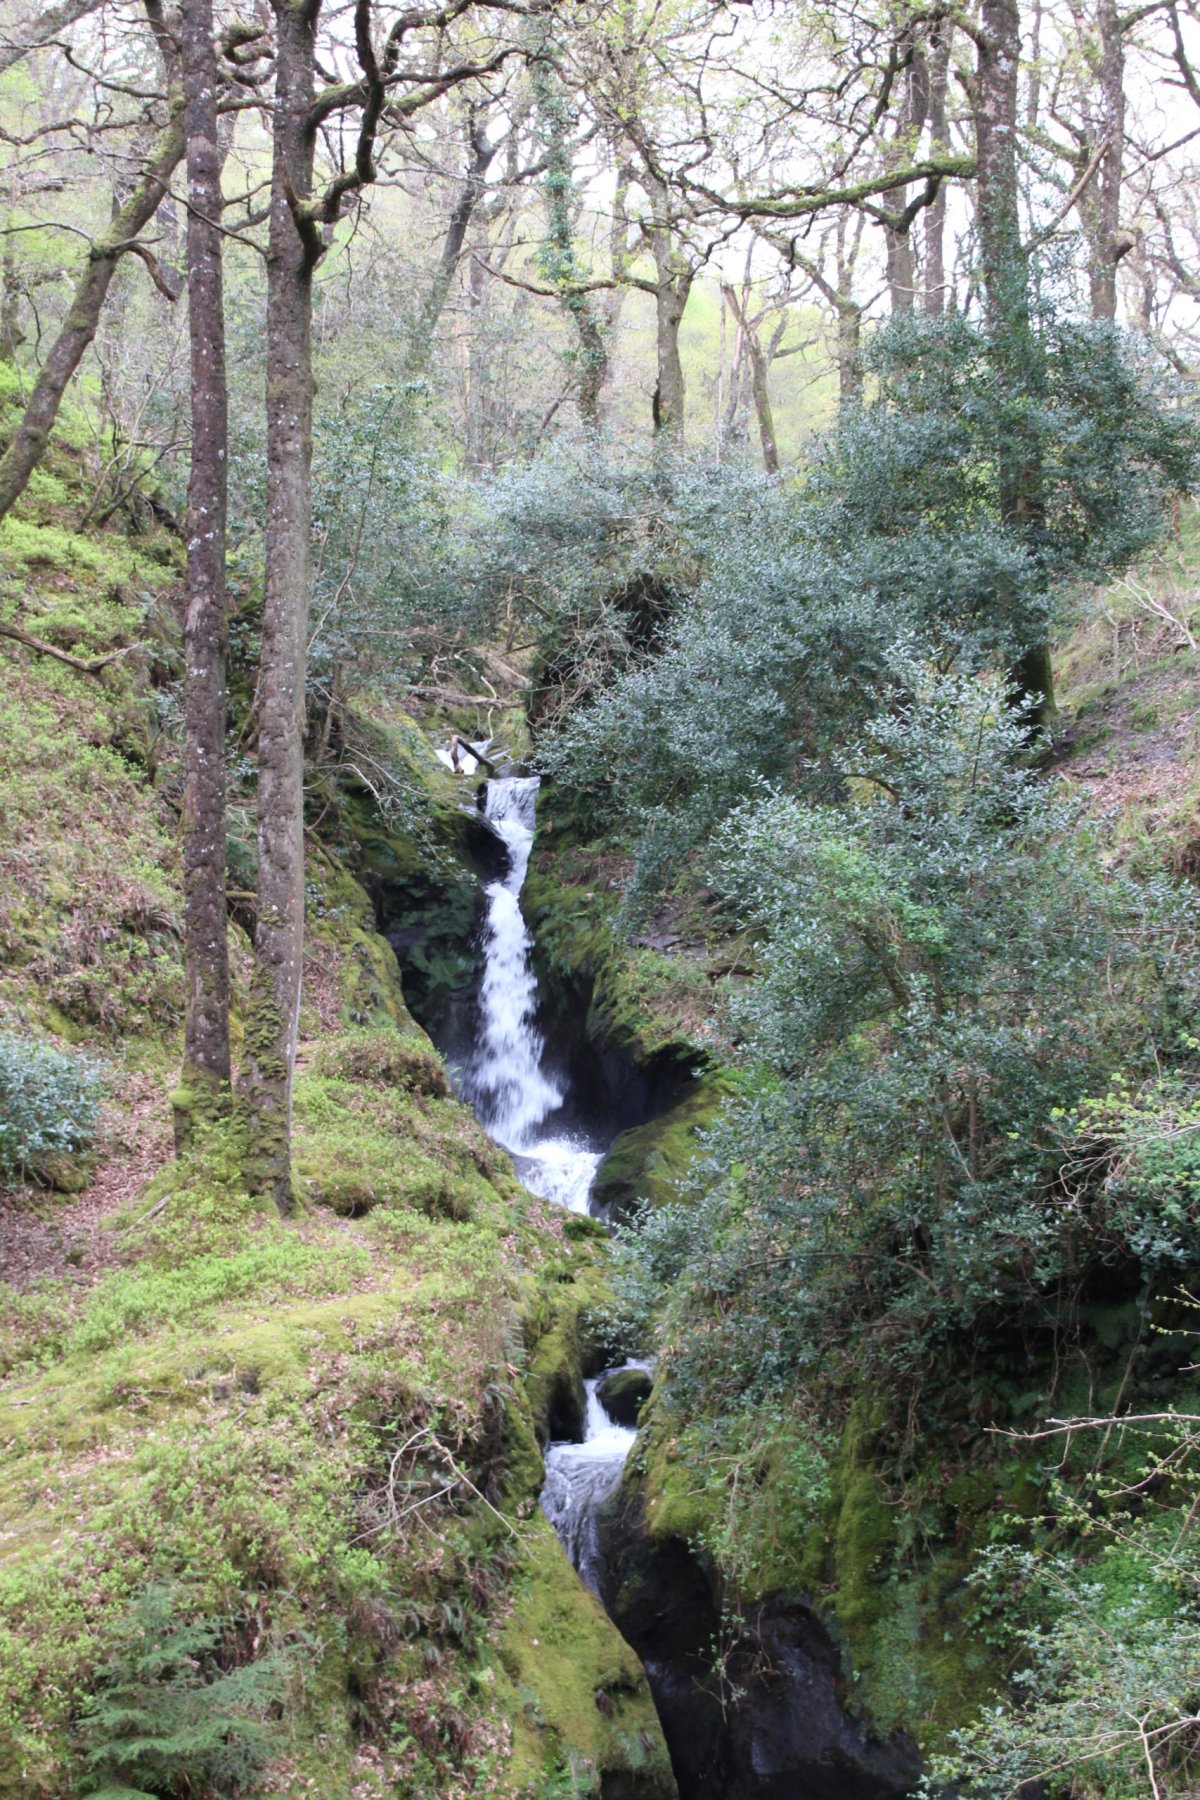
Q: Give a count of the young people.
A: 0